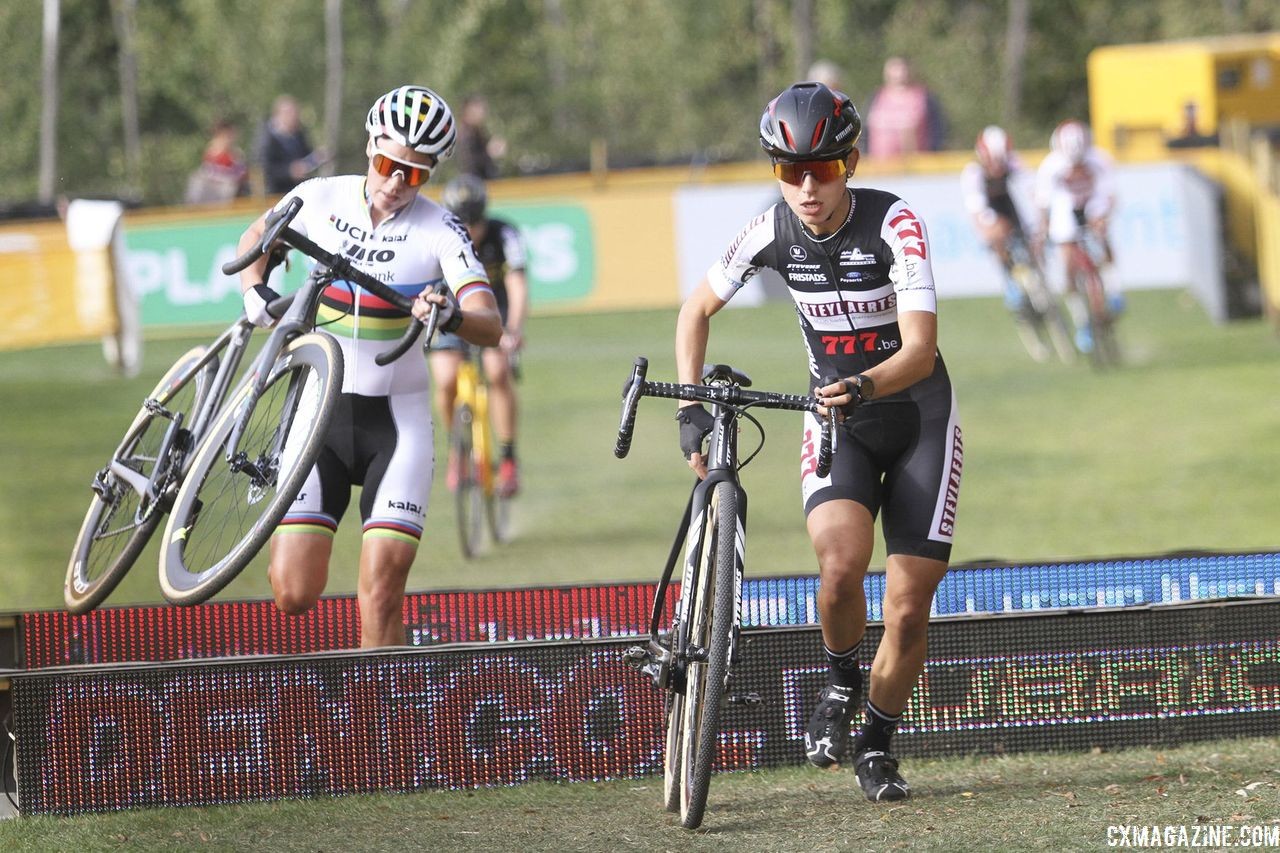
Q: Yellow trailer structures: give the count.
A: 1